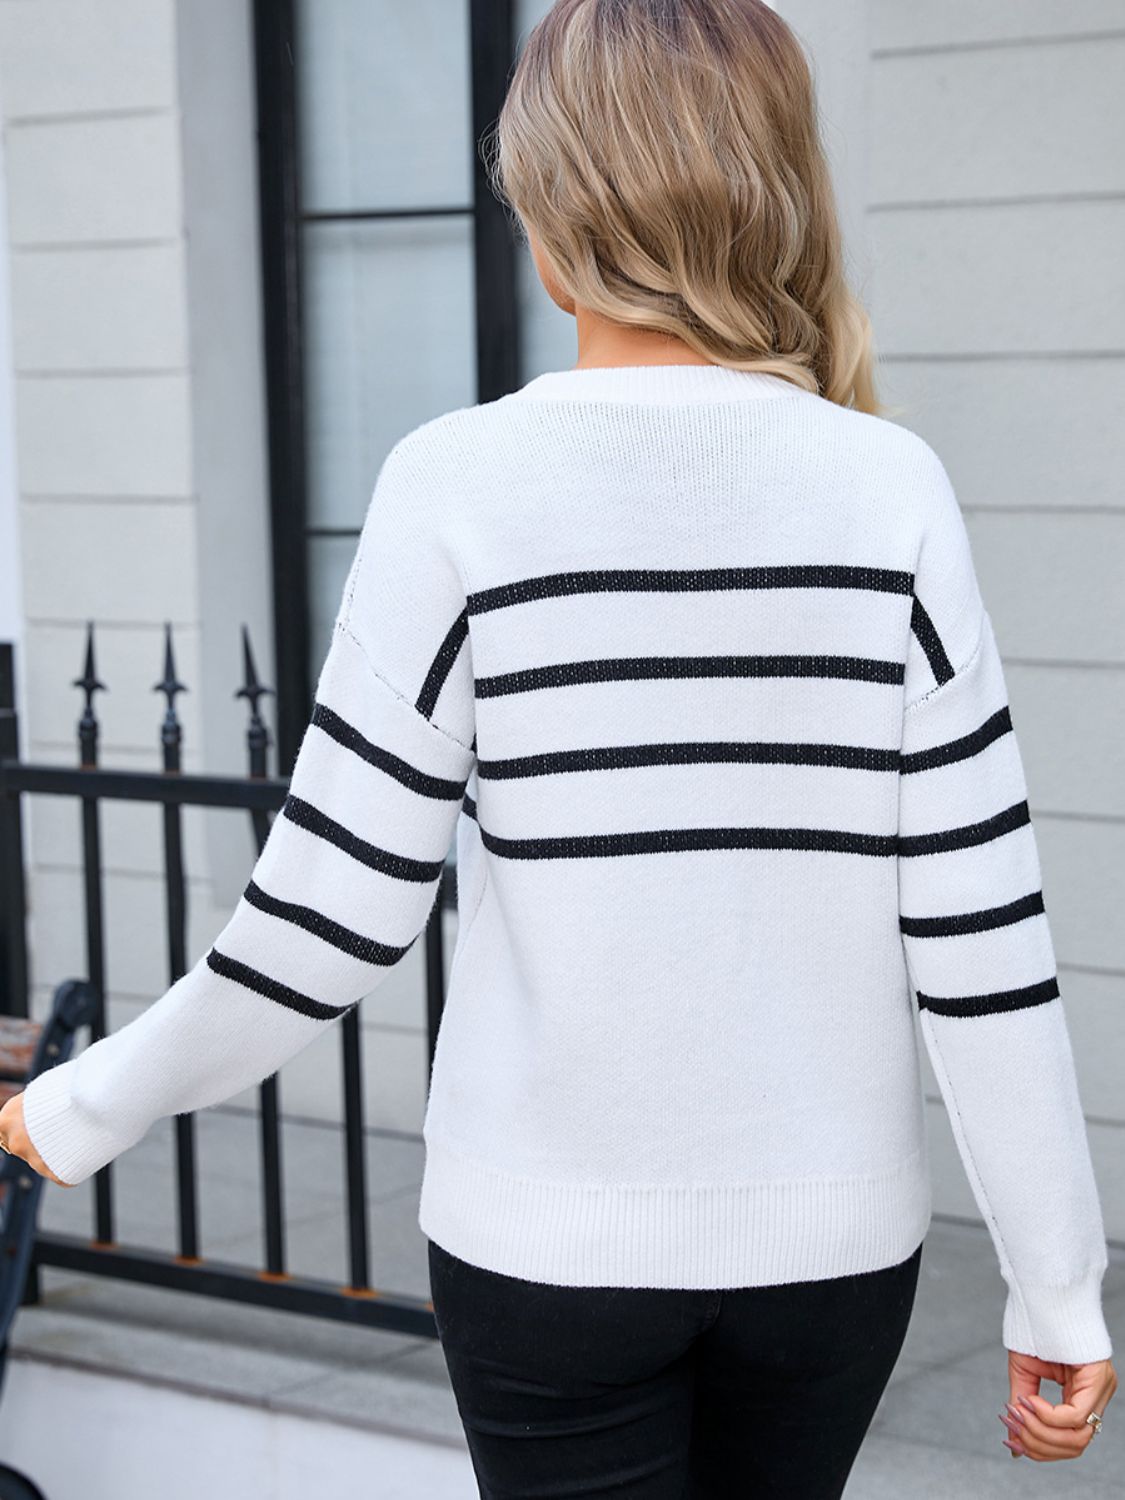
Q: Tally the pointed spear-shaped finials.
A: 3